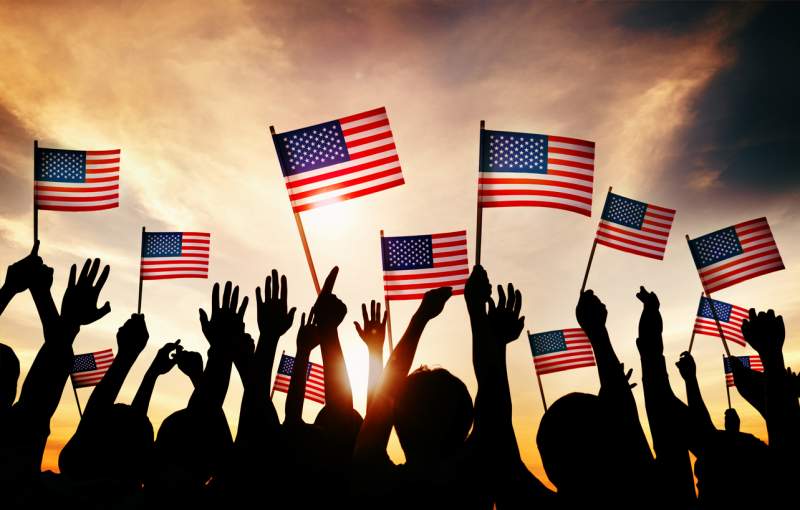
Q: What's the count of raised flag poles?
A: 12